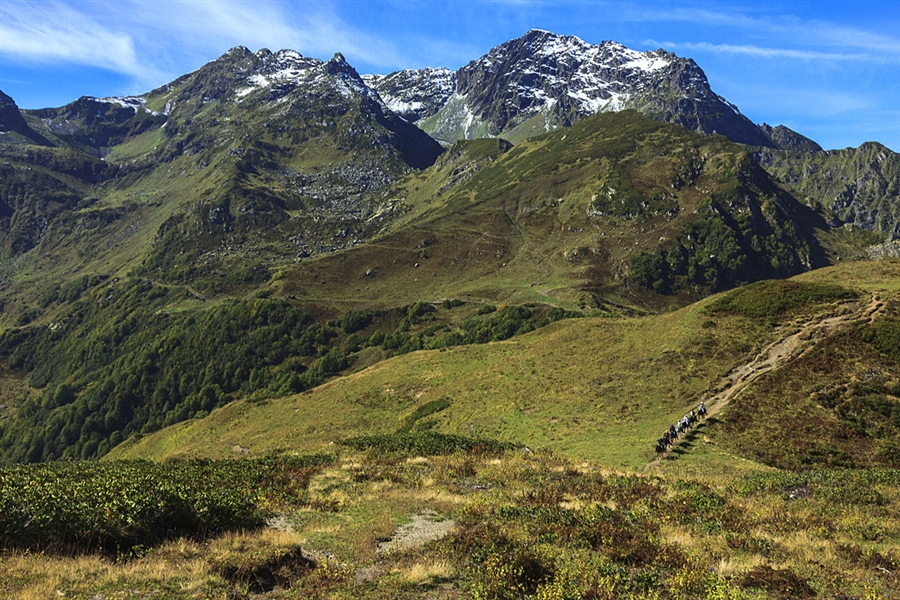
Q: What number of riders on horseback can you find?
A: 7